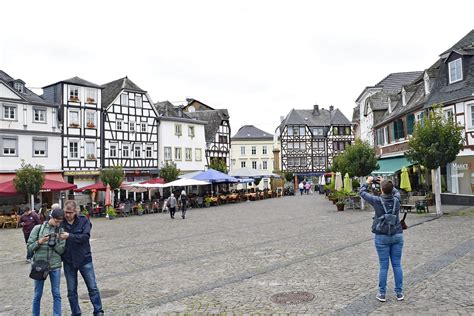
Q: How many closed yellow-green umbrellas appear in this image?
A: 3